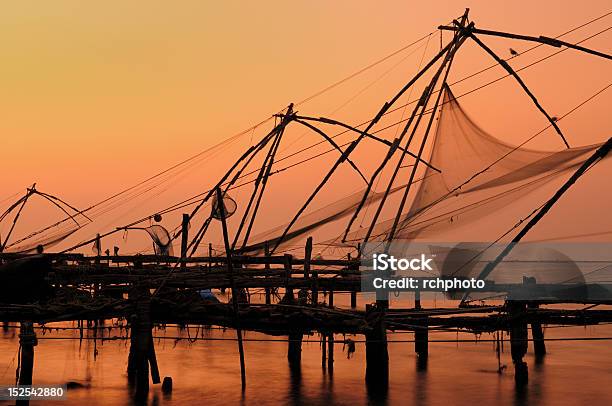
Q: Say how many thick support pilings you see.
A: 7